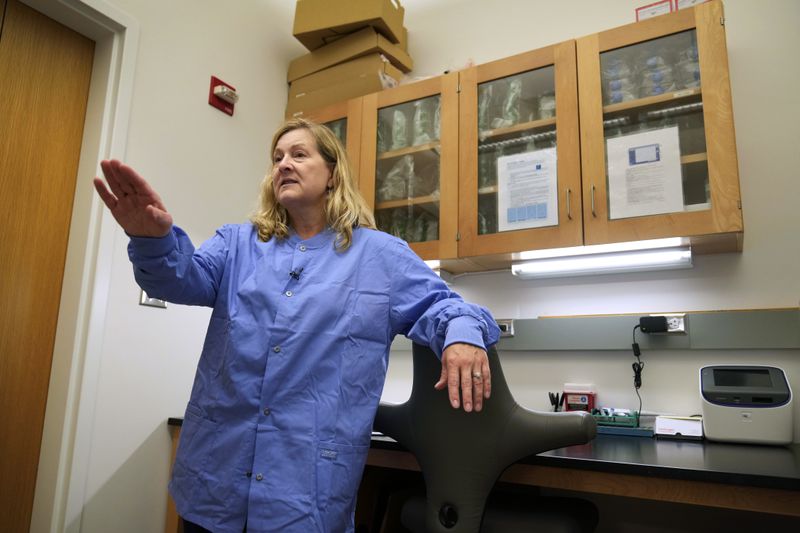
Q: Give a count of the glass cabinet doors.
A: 4